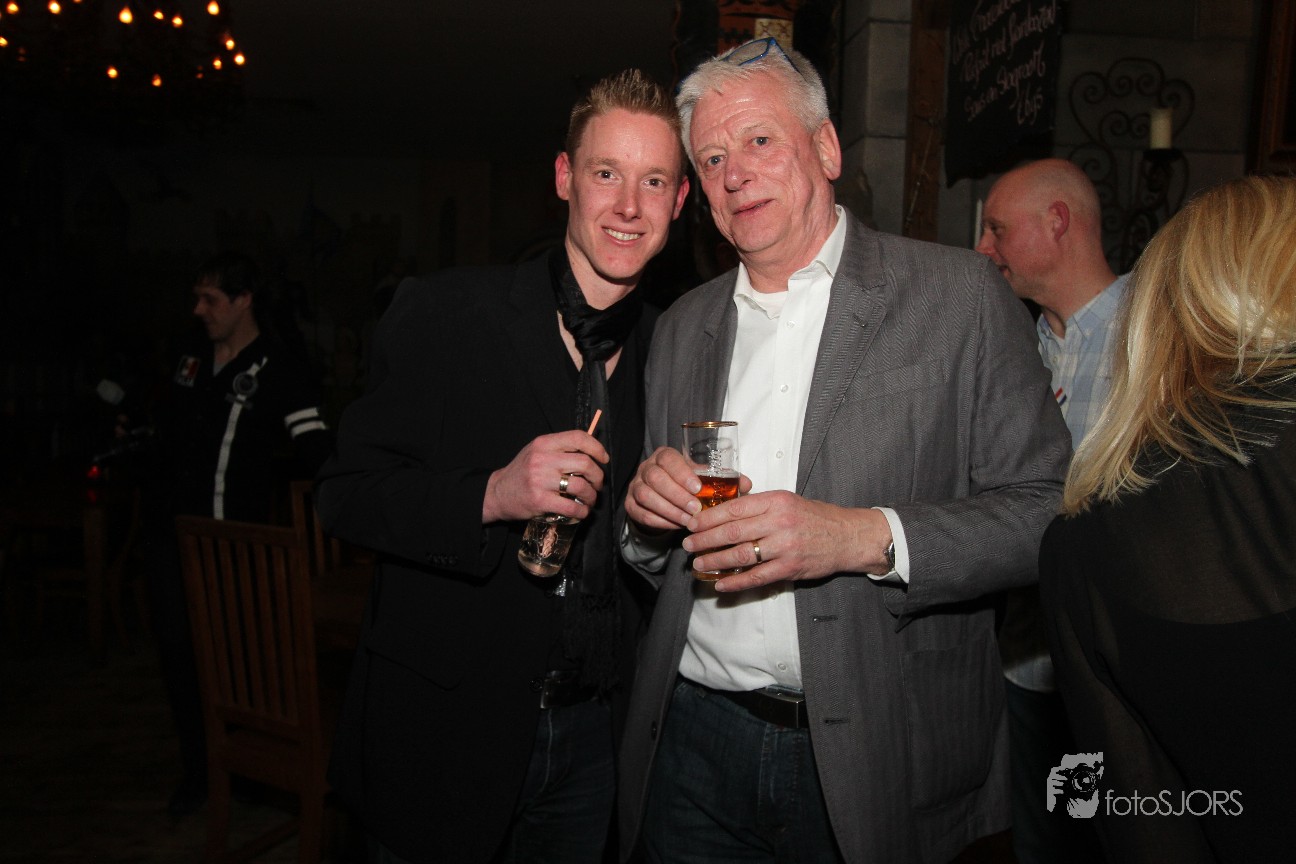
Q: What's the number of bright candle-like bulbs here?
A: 12